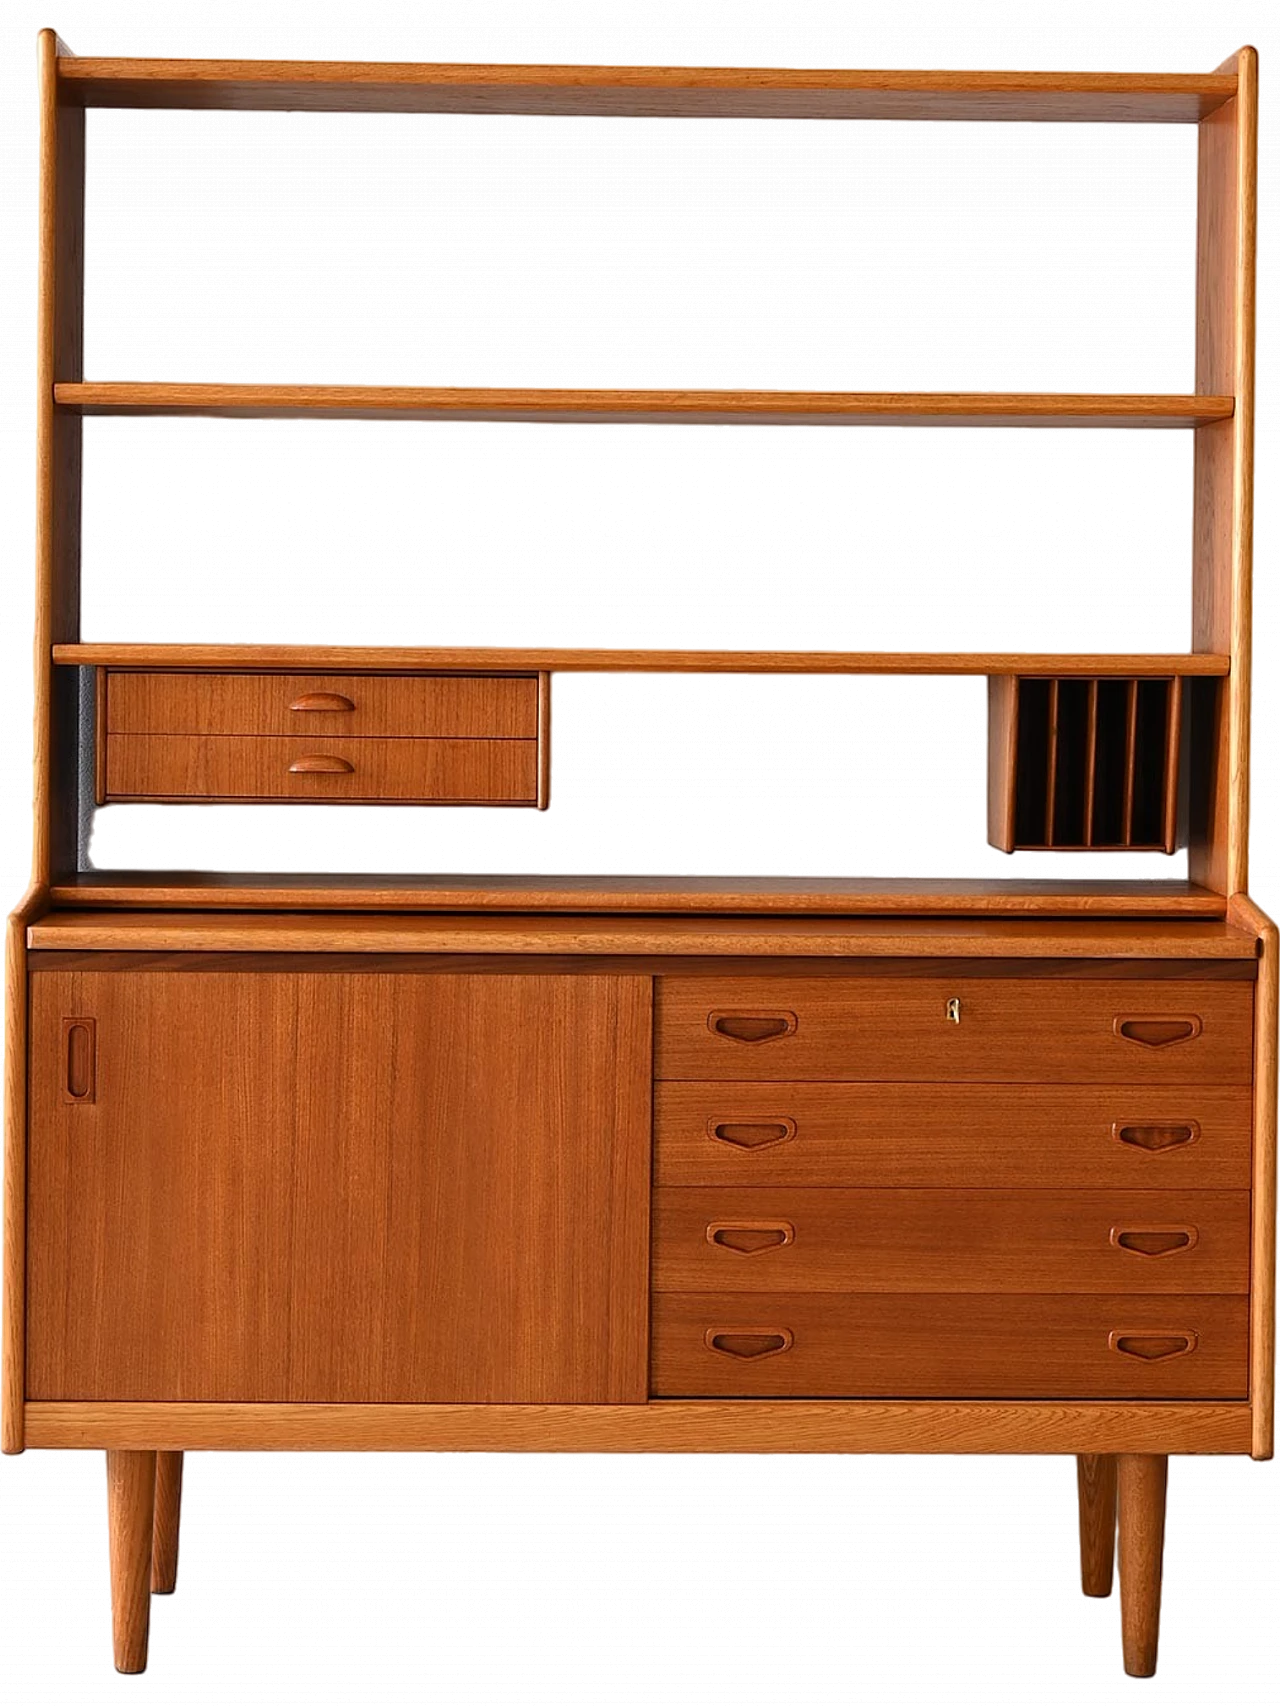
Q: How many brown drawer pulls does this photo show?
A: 10